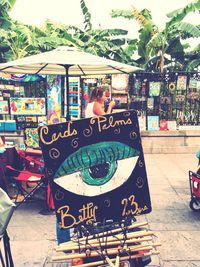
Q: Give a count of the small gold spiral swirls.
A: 11